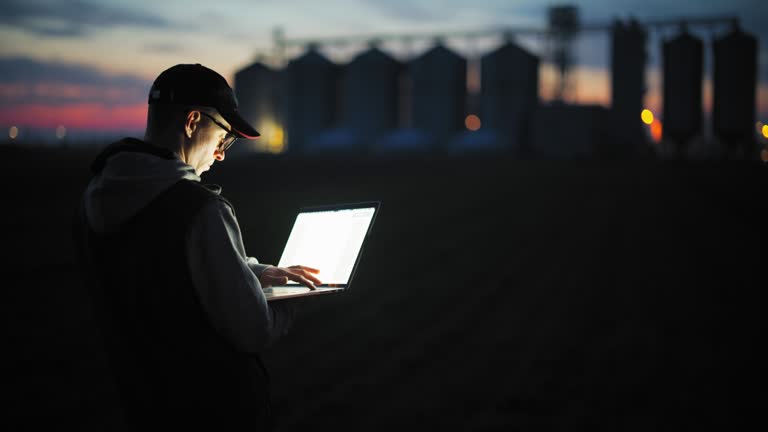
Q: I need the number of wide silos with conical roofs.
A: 5